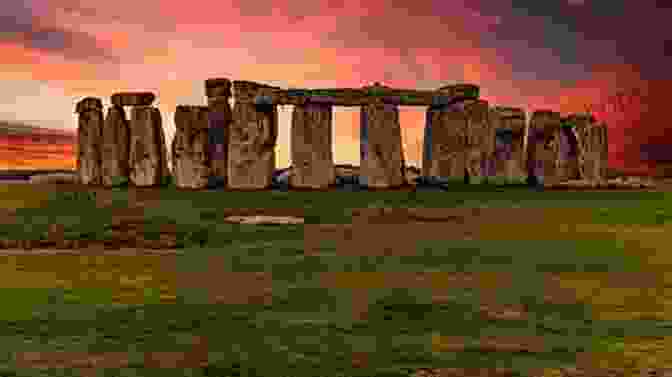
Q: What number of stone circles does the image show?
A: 1